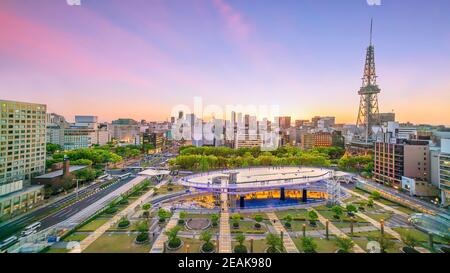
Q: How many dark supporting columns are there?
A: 3